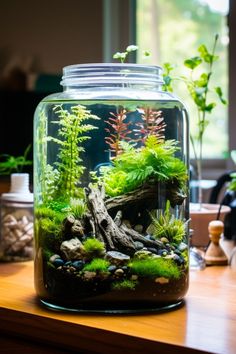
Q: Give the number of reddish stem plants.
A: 2